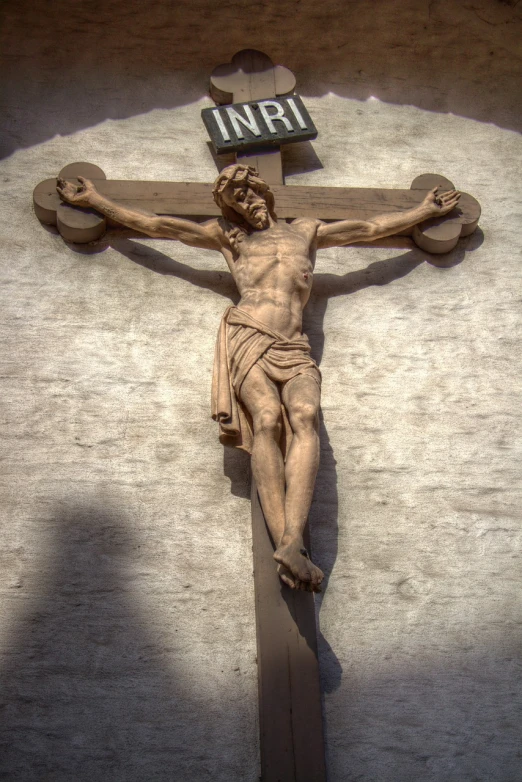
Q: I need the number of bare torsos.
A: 1